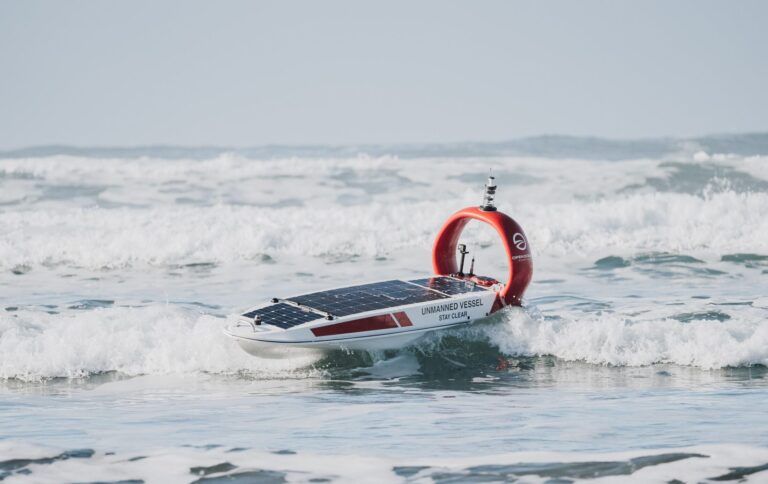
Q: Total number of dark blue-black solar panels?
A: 3